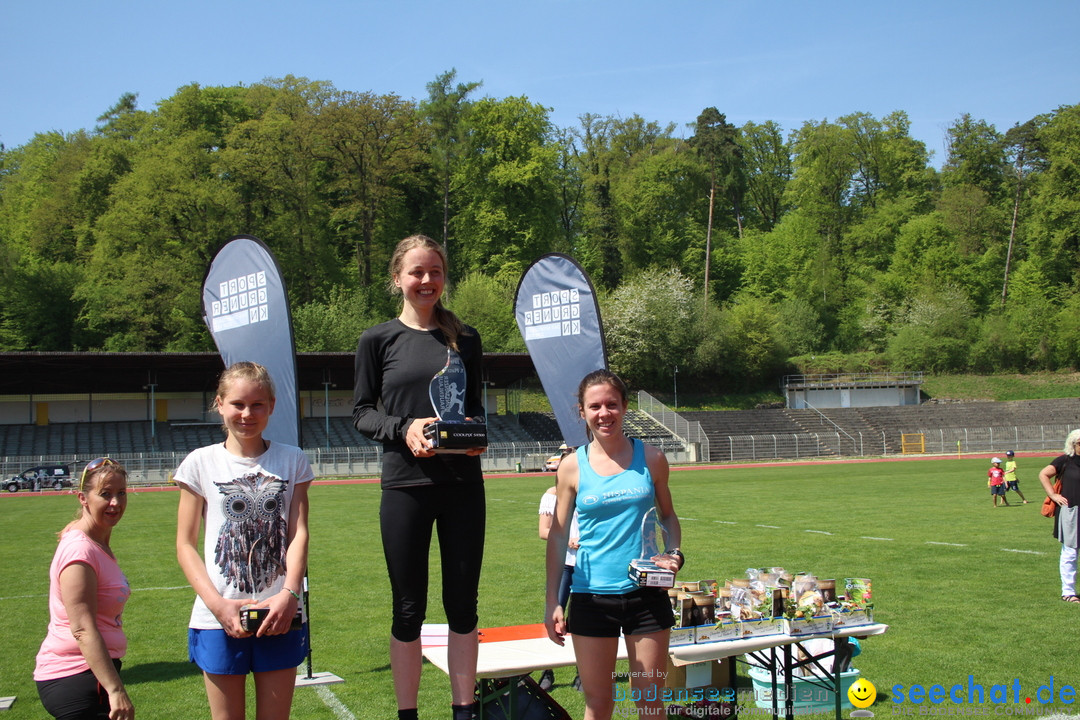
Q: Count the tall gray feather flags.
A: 2